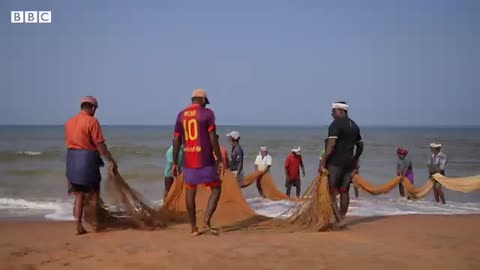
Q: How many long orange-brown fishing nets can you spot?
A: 1